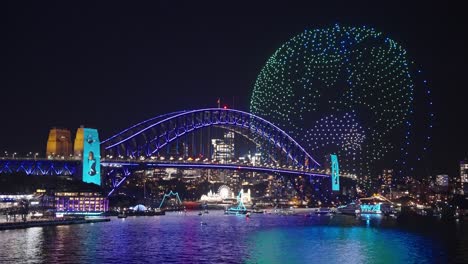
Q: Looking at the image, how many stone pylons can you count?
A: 3